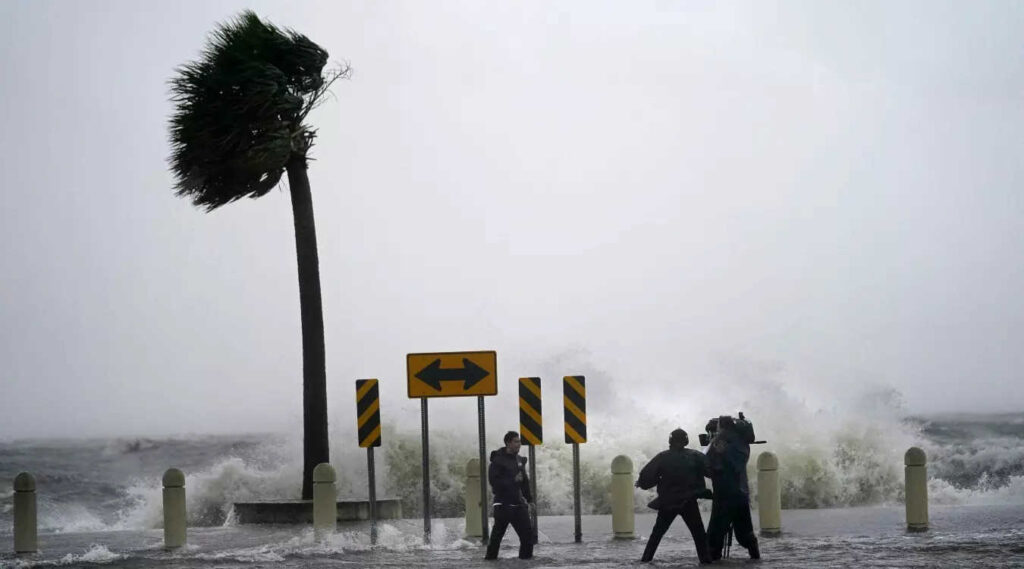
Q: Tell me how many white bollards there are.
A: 7